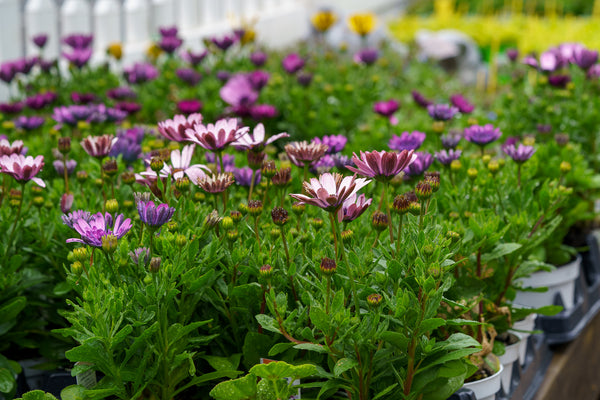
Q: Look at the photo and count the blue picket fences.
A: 0